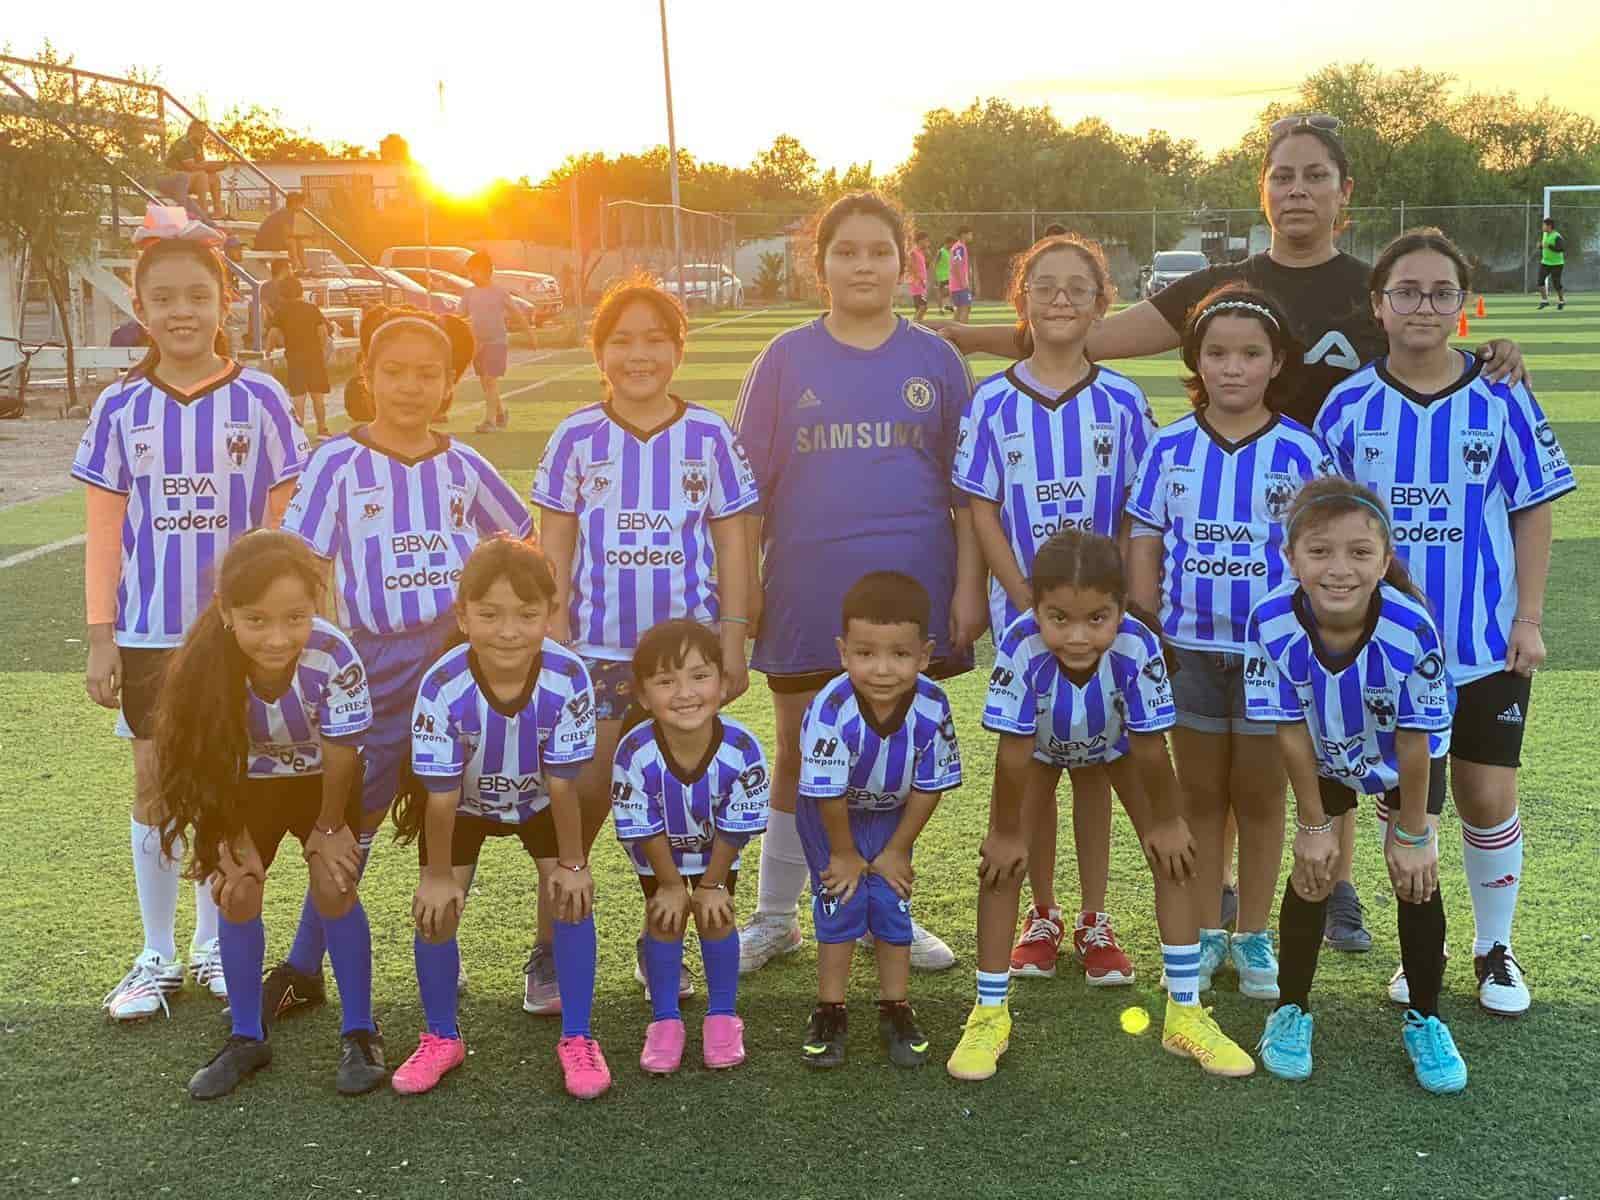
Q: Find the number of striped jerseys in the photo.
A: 12